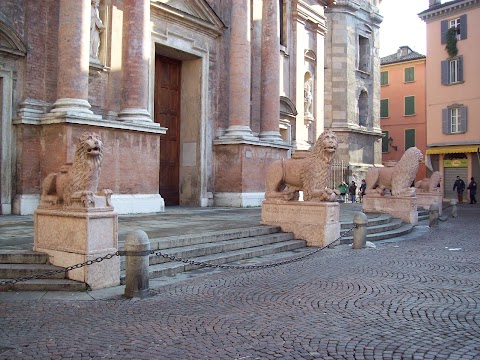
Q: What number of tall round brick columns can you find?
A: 4